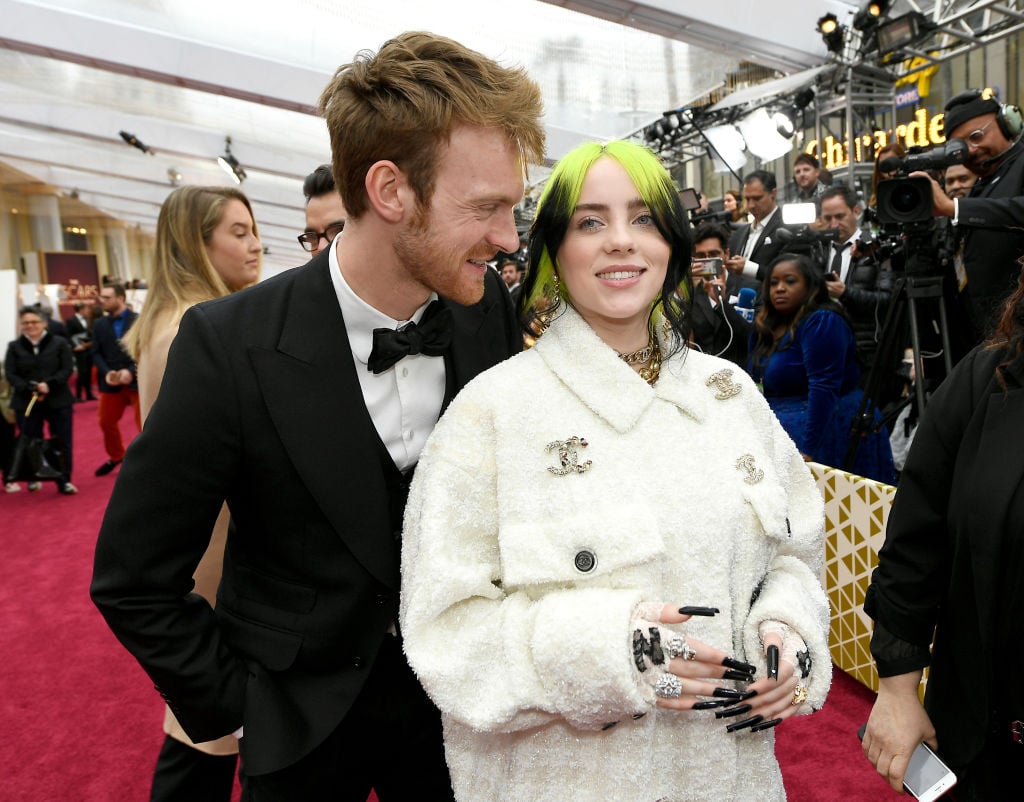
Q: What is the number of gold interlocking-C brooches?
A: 3